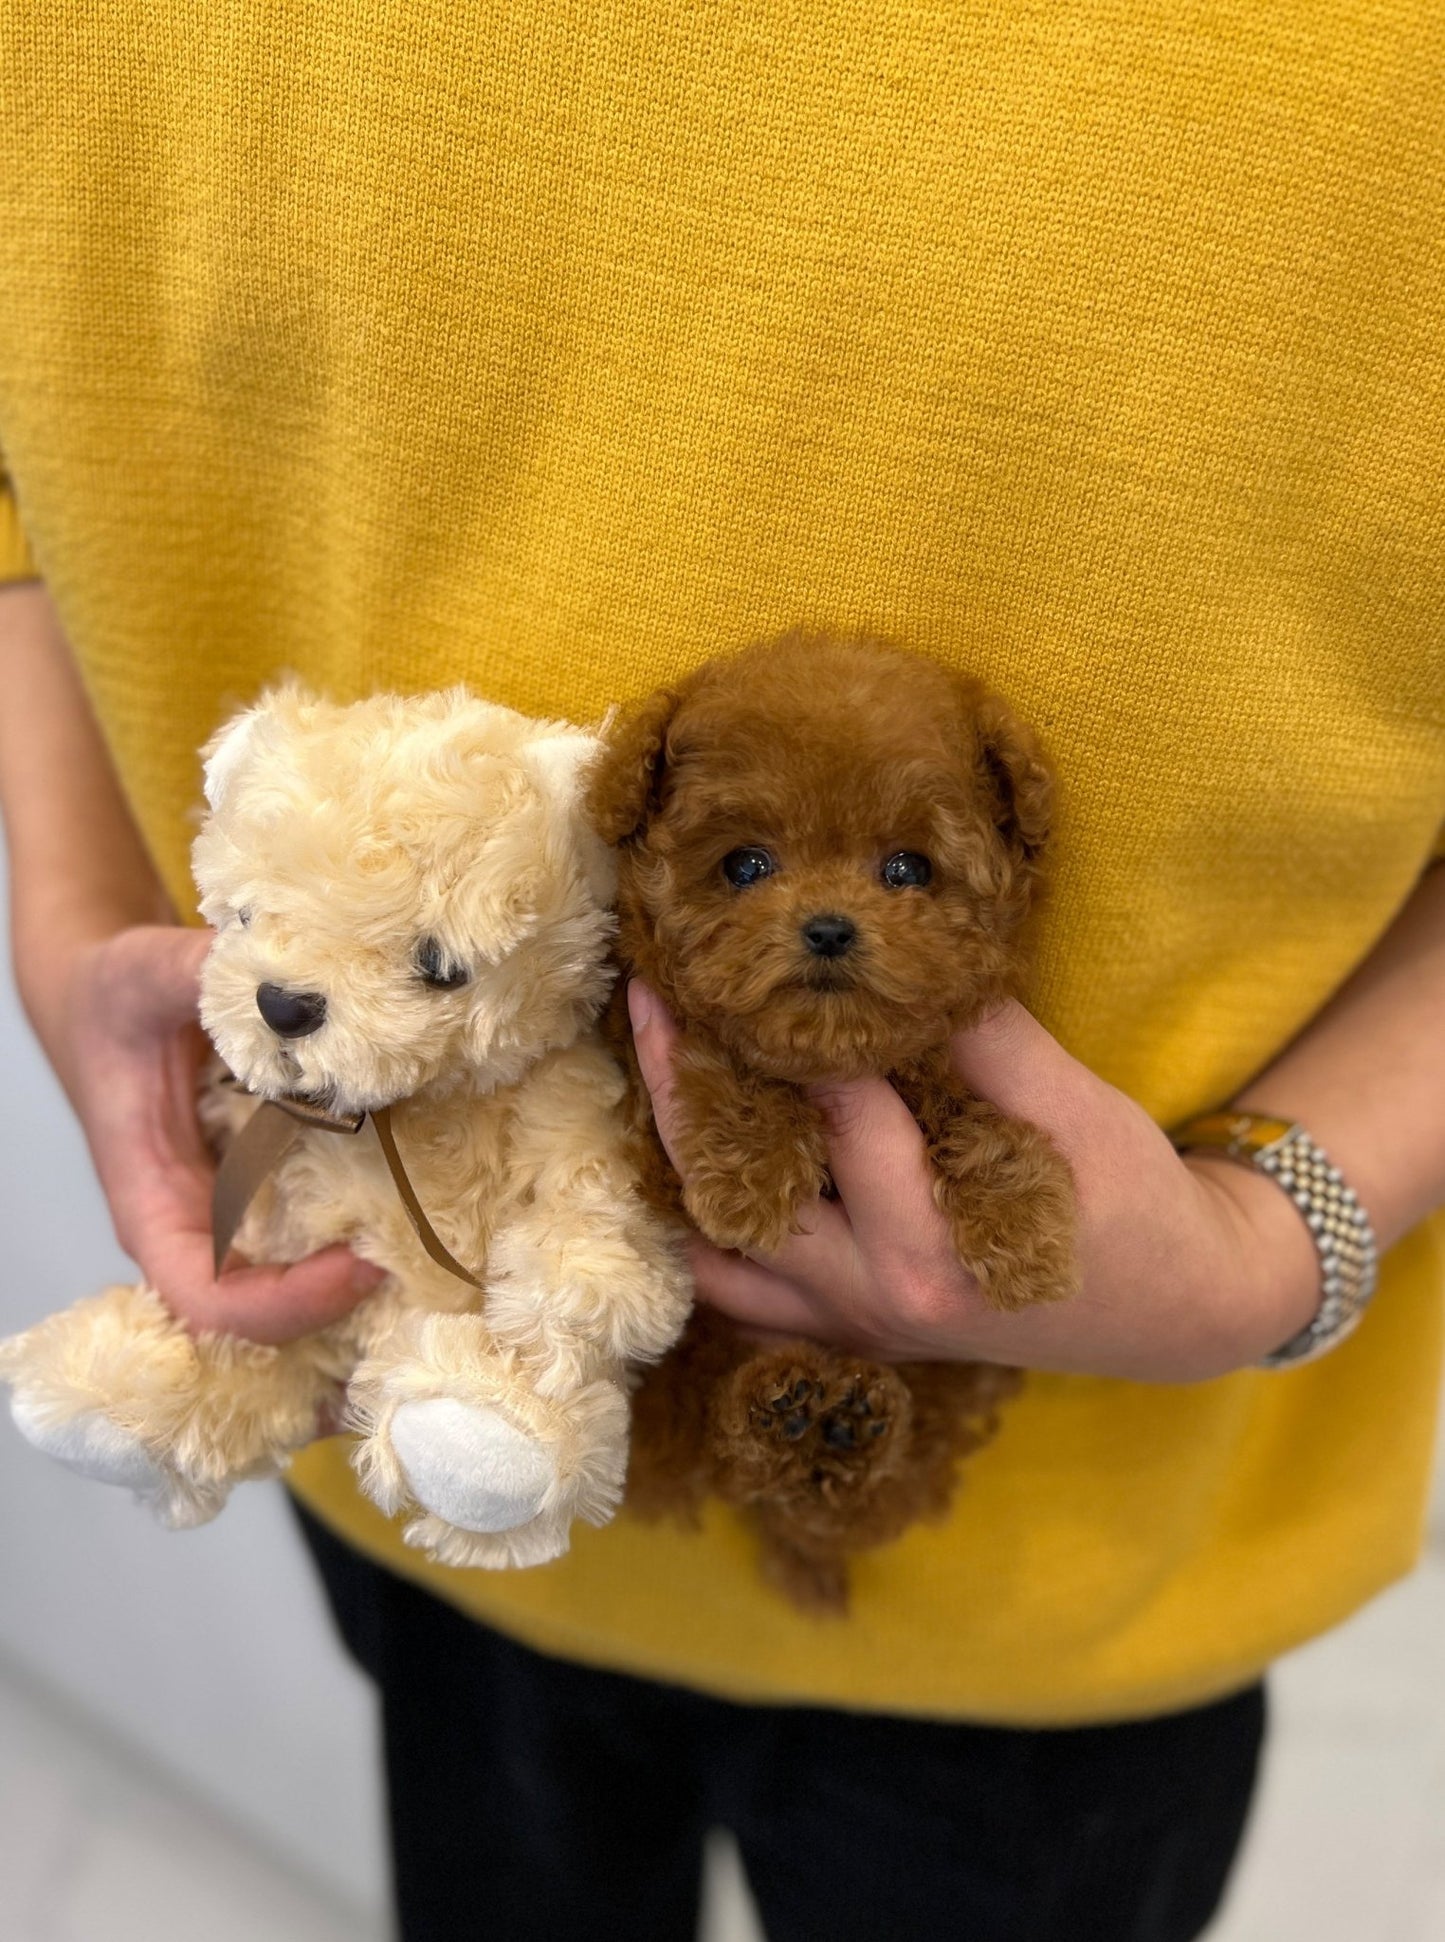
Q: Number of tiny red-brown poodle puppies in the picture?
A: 1